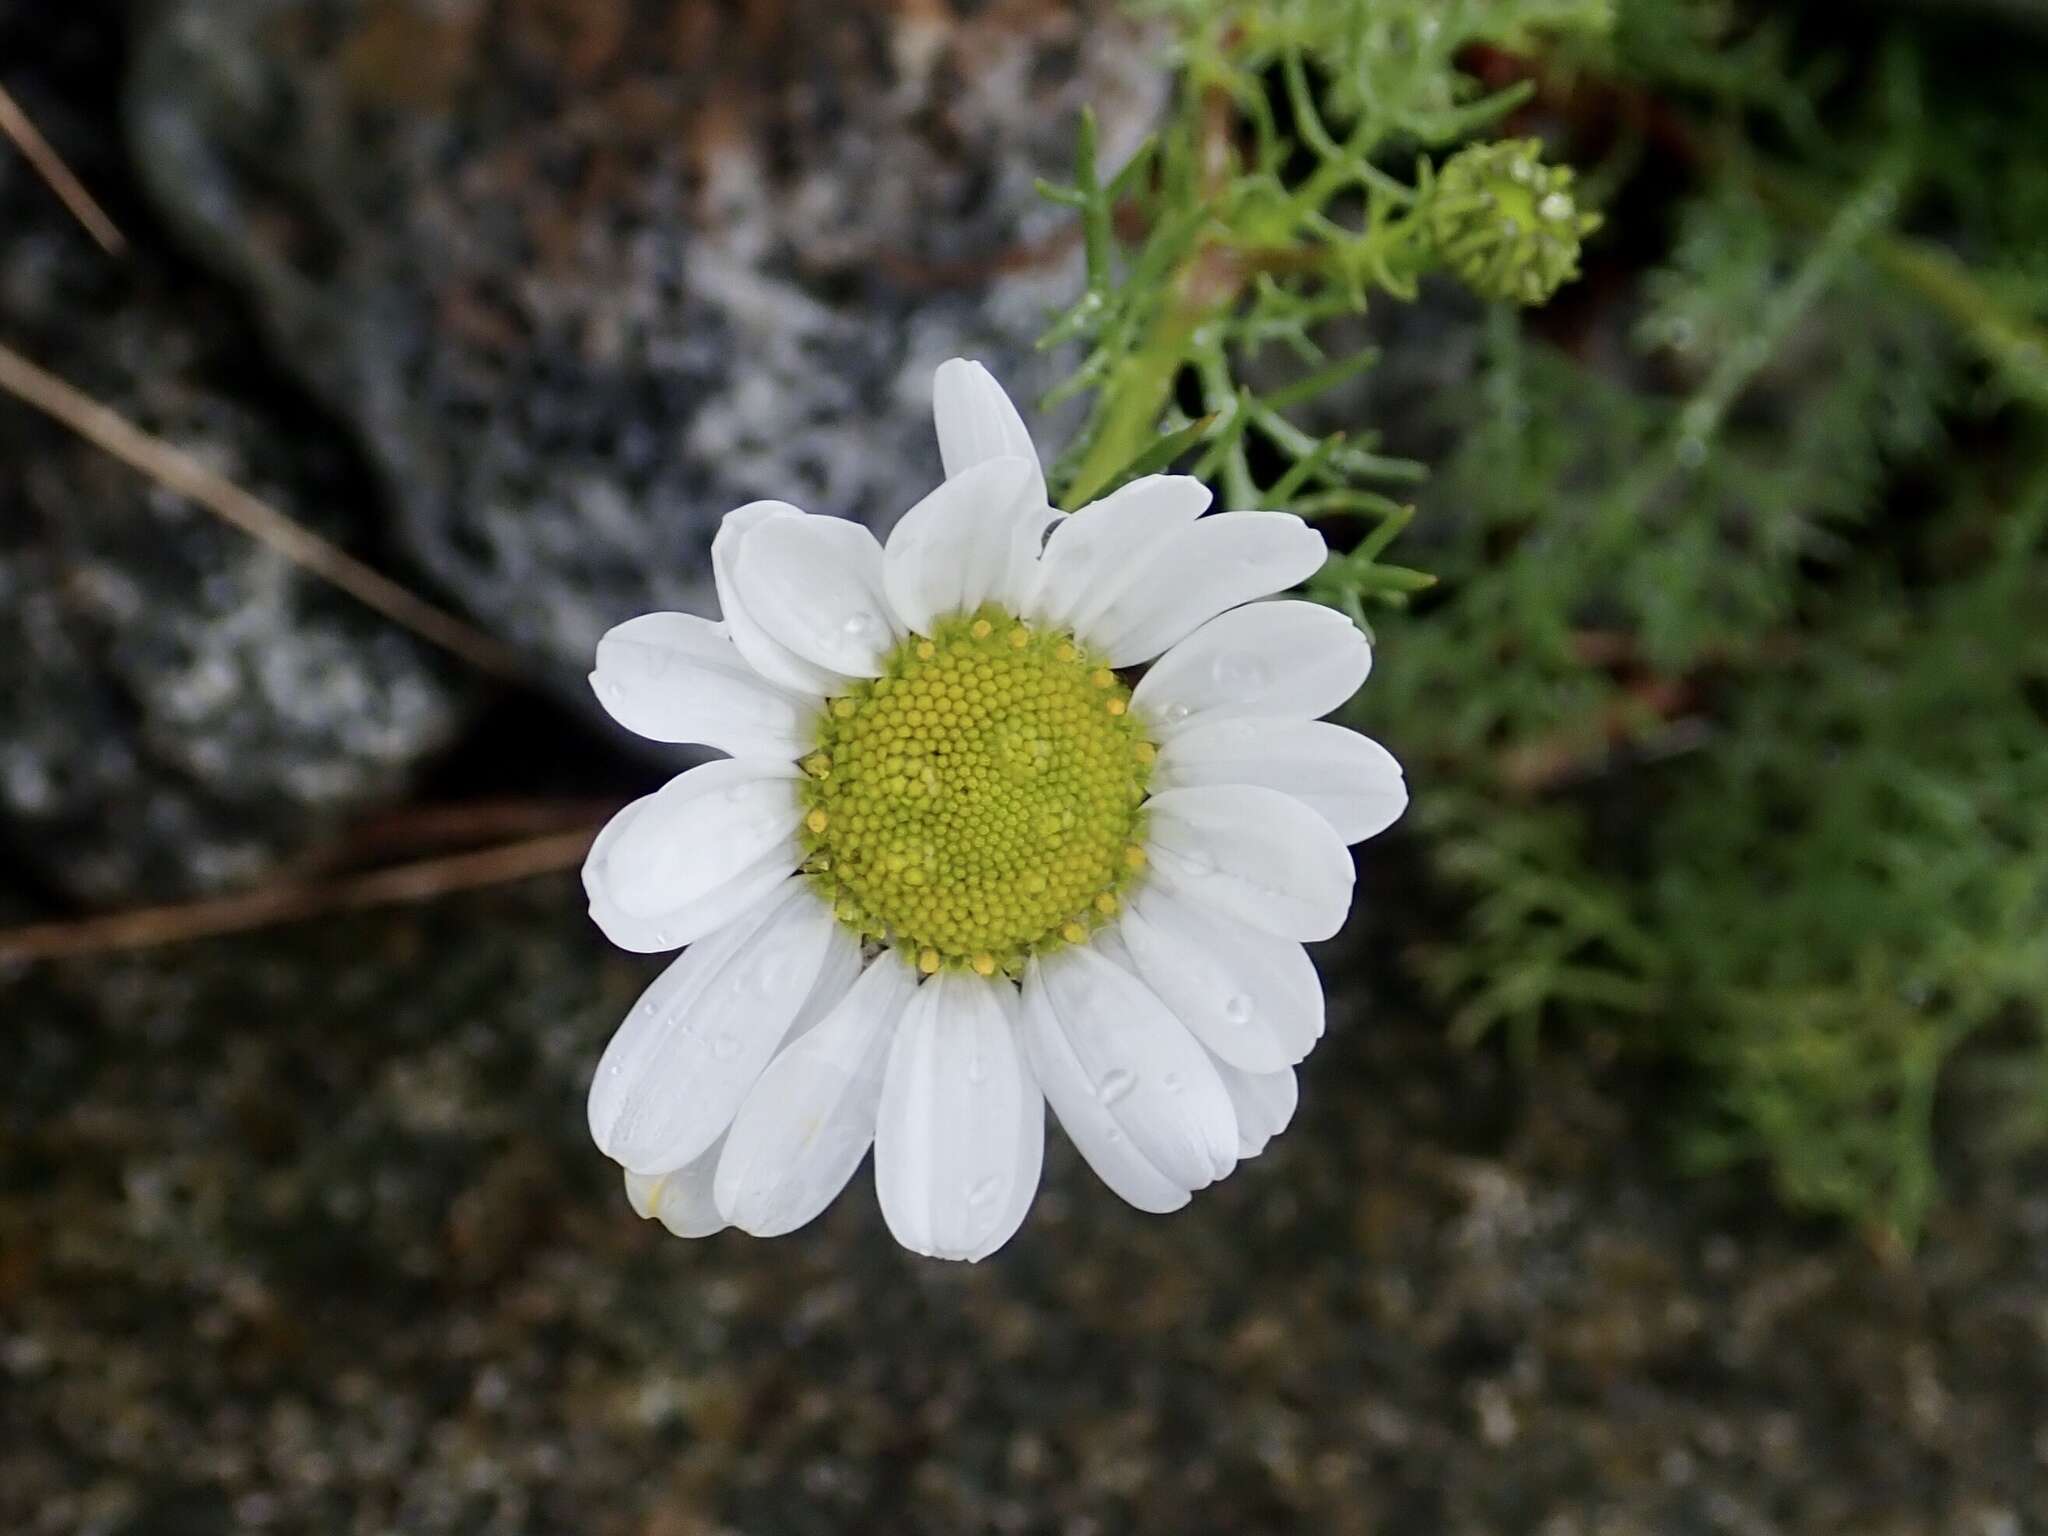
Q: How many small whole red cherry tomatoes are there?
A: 0